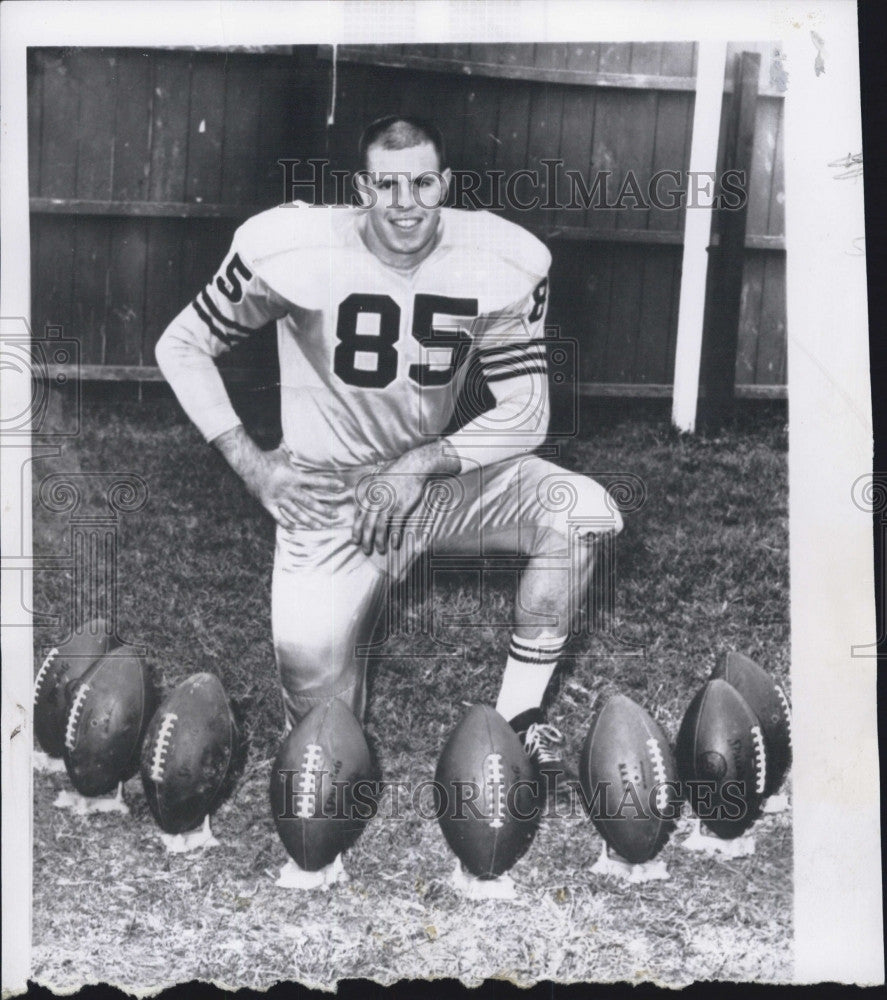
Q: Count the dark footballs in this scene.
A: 8